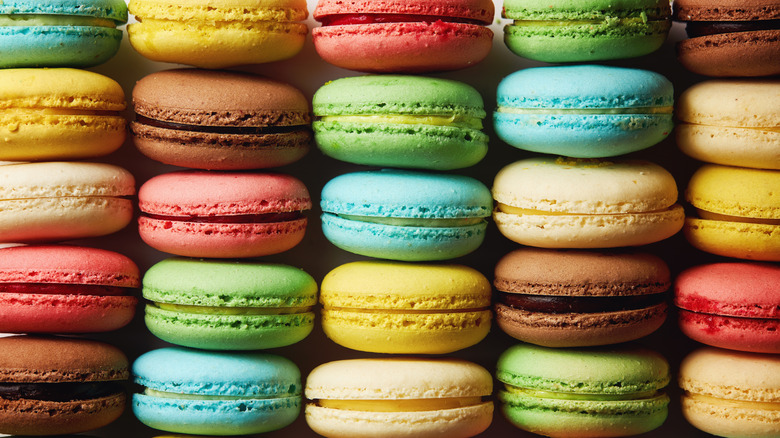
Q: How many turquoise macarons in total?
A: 4